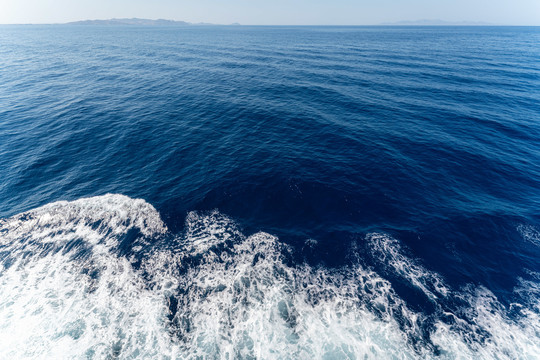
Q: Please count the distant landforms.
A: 2